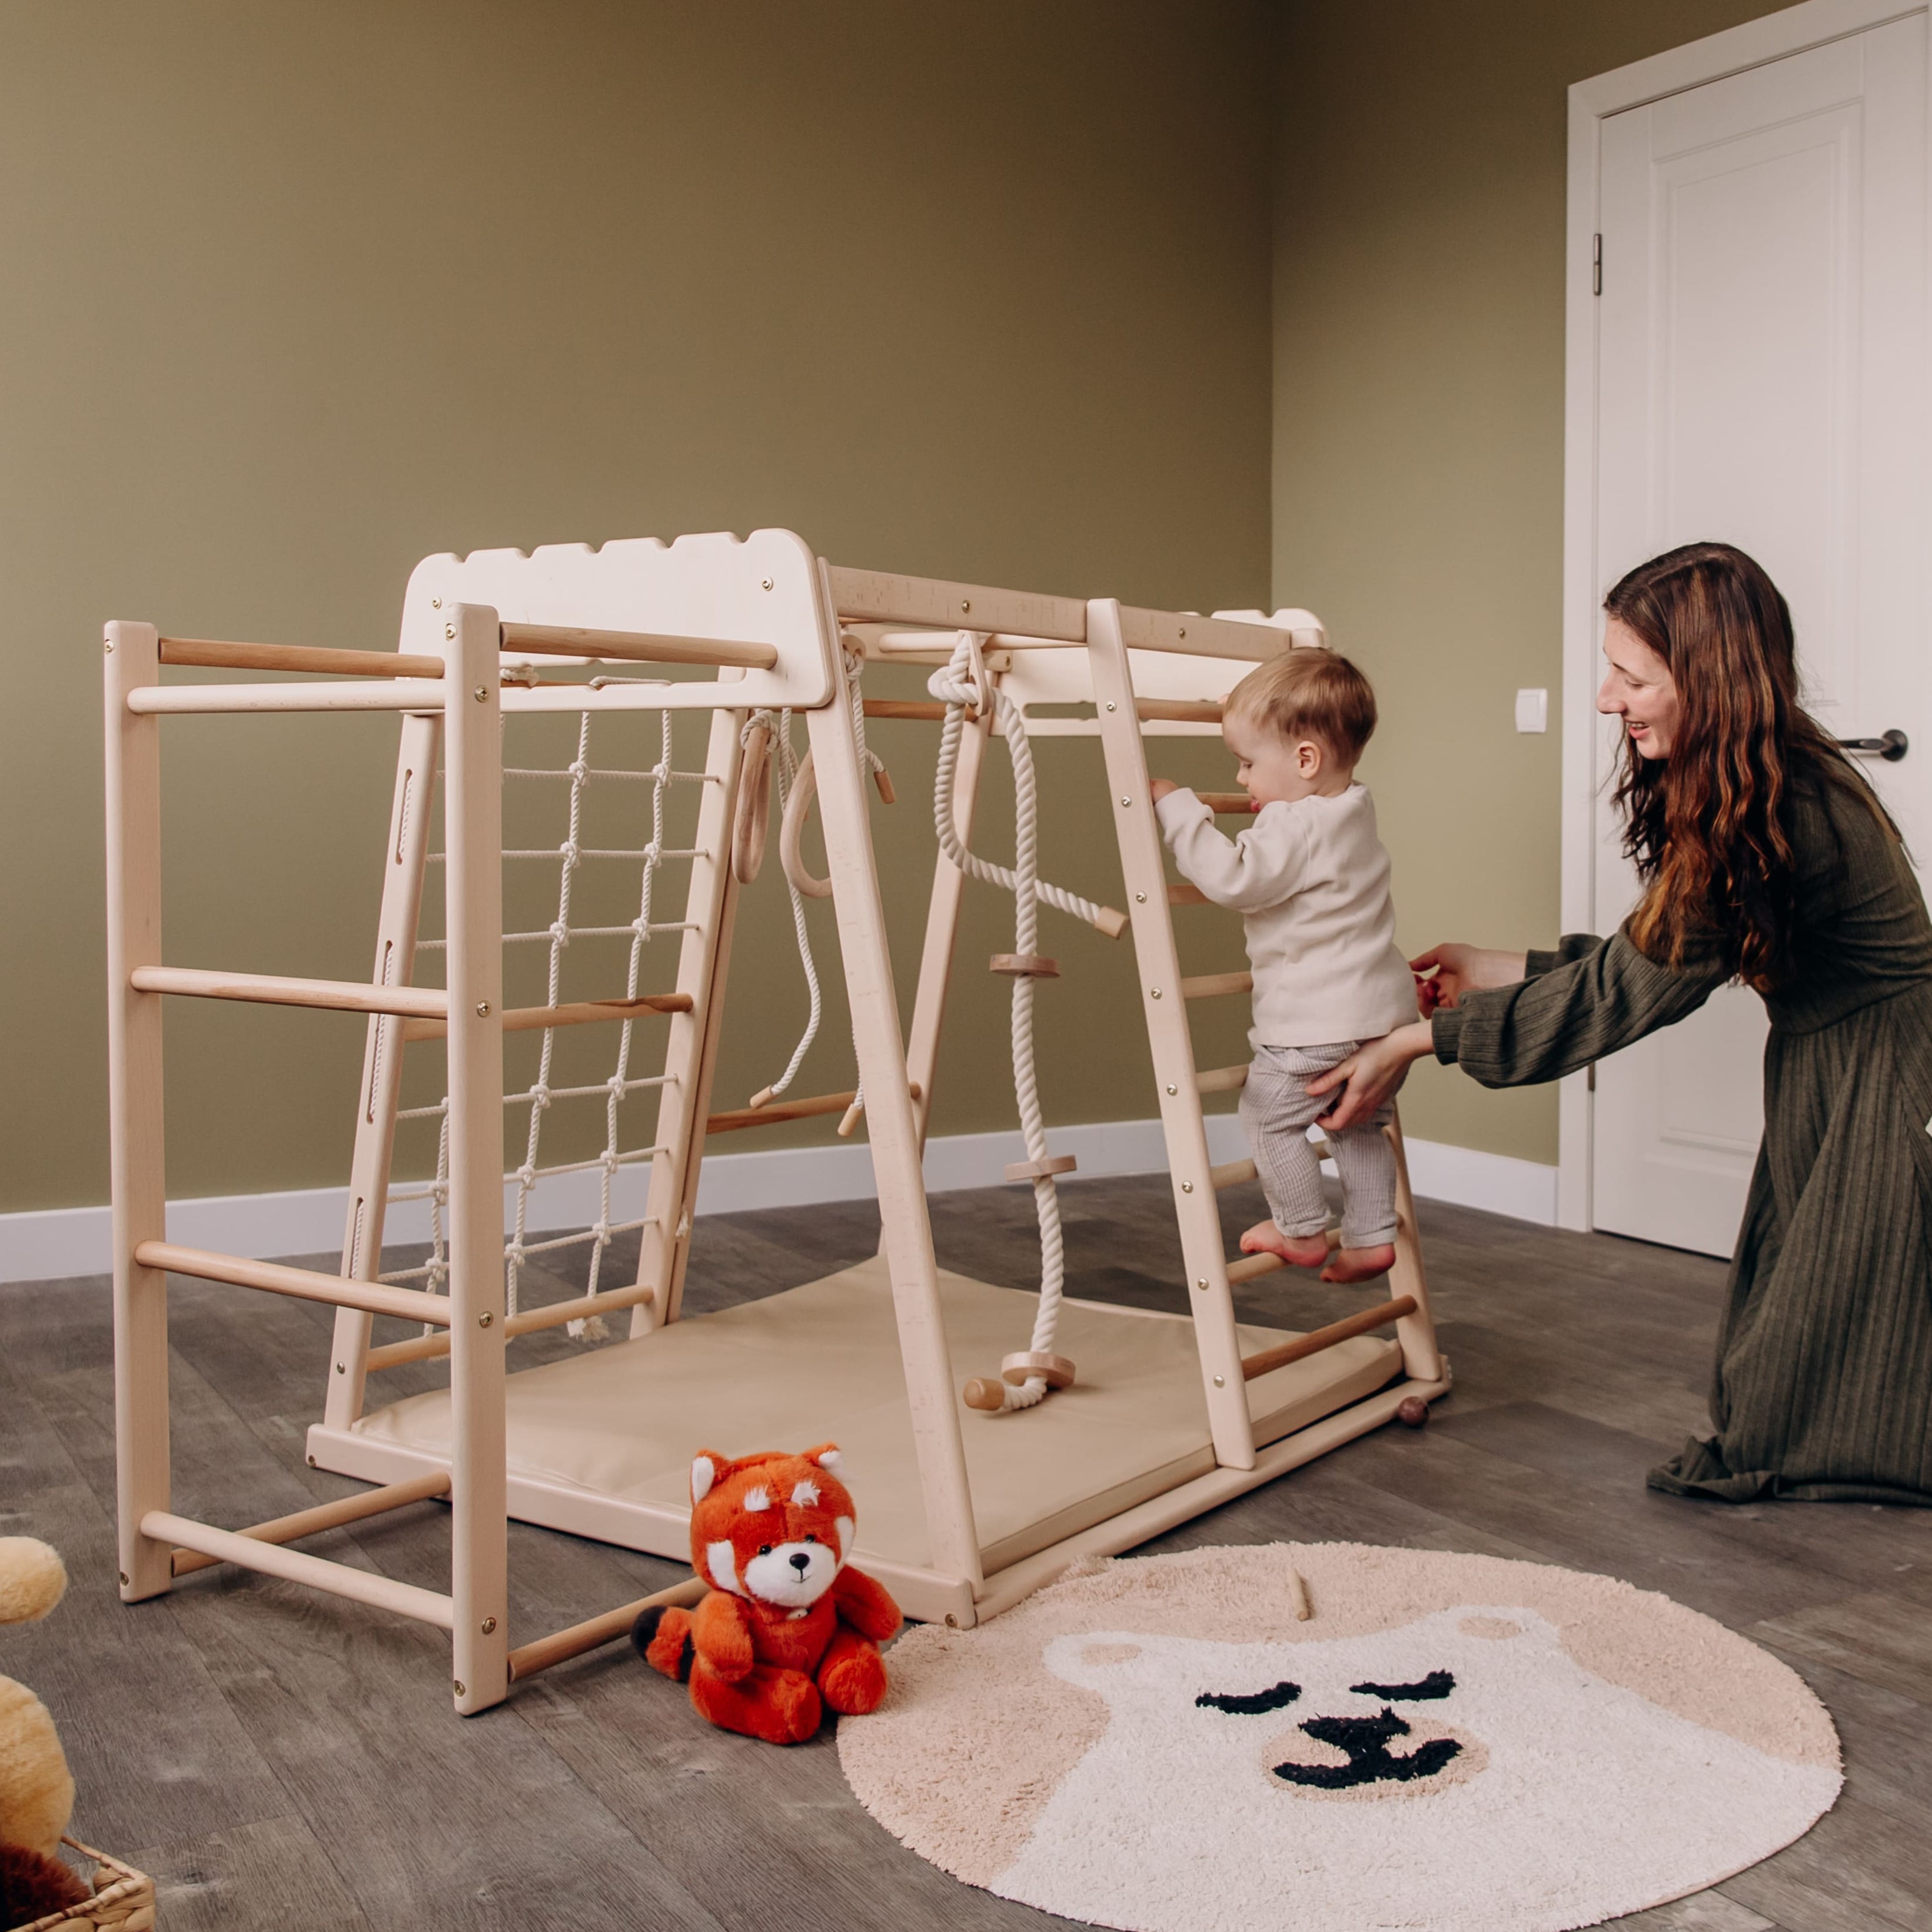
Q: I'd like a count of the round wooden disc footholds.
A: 3